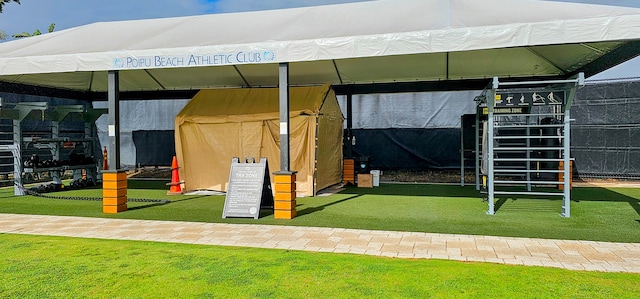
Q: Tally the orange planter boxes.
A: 4